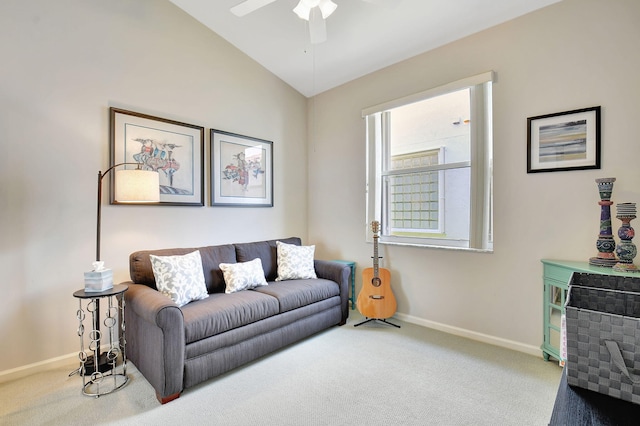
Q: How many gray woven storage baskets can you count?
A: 2